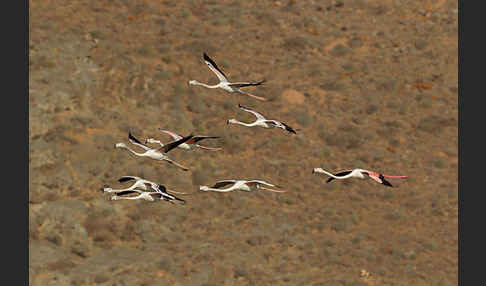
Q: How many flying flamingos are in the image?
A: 8